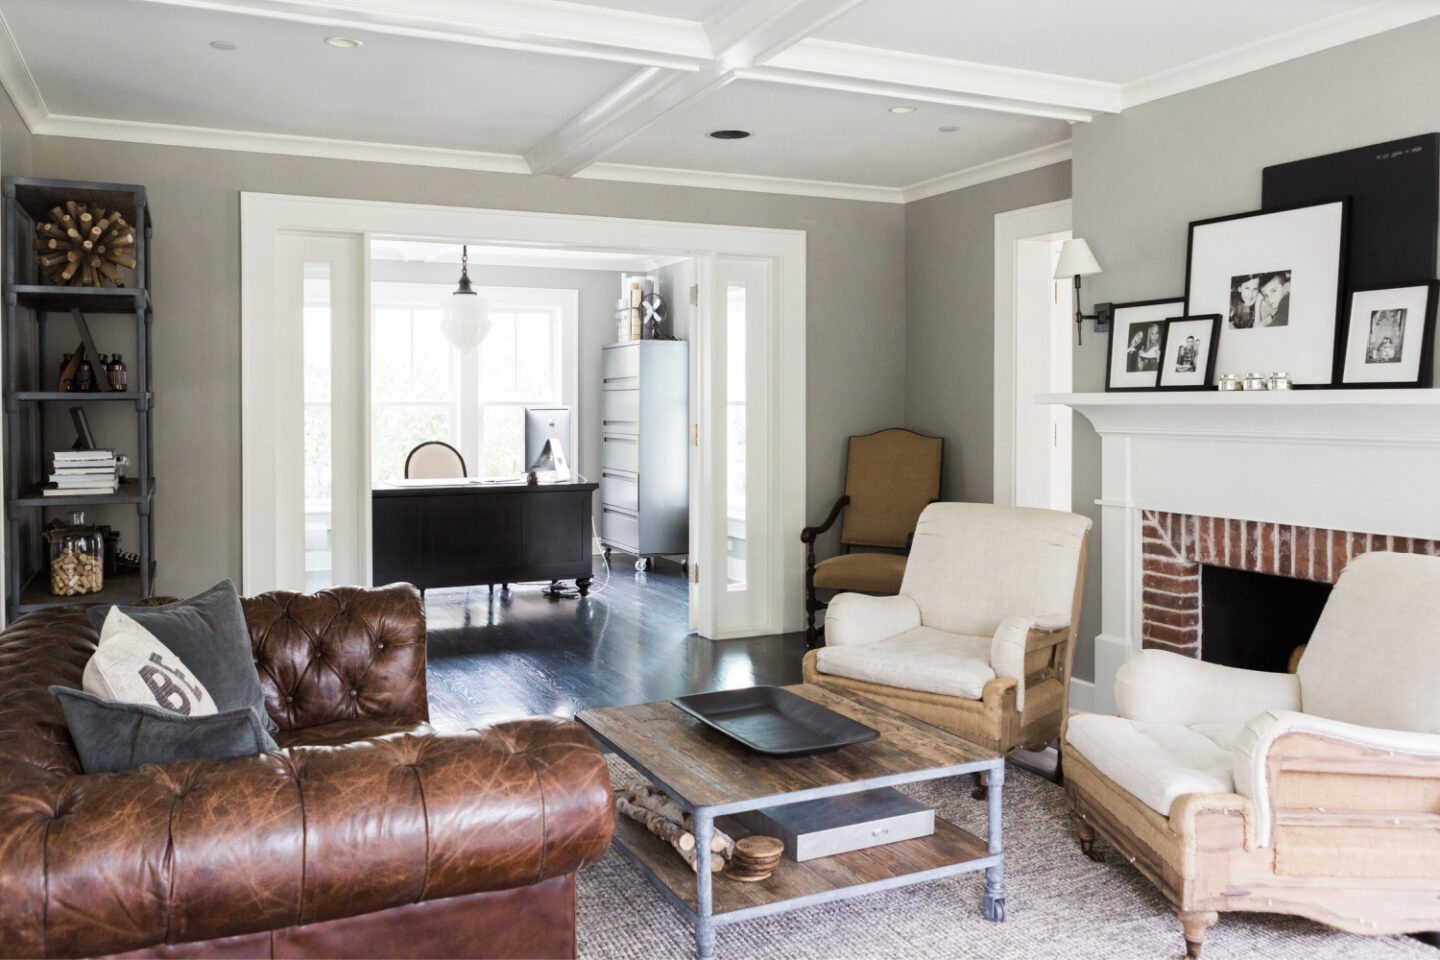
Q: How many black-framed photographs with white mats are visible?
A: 4